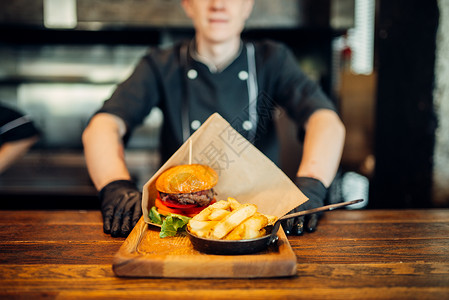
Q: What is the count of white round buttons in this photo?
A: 4